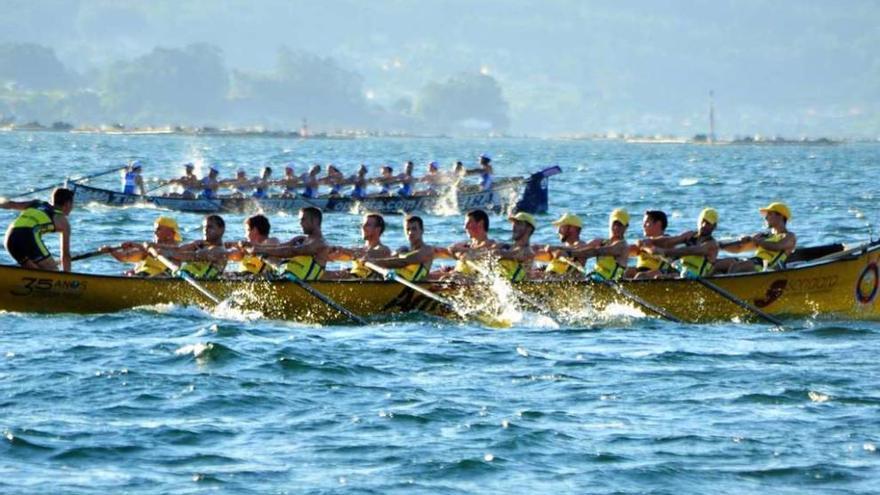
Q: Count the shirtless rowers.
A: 0